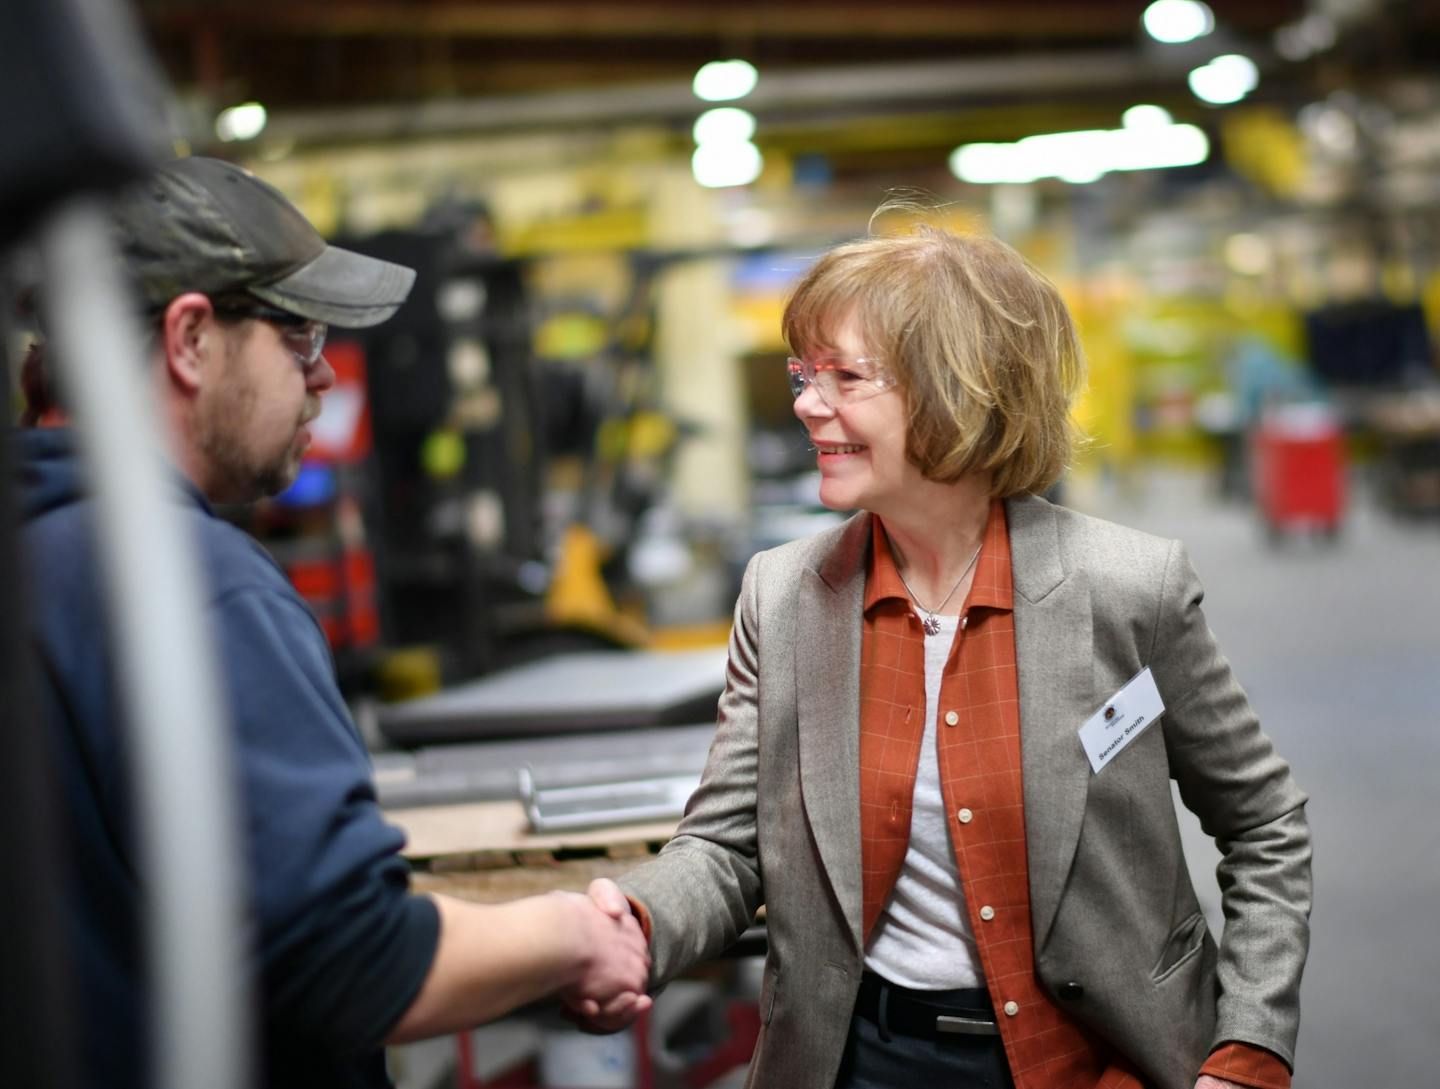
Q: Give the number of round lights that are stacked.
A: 3